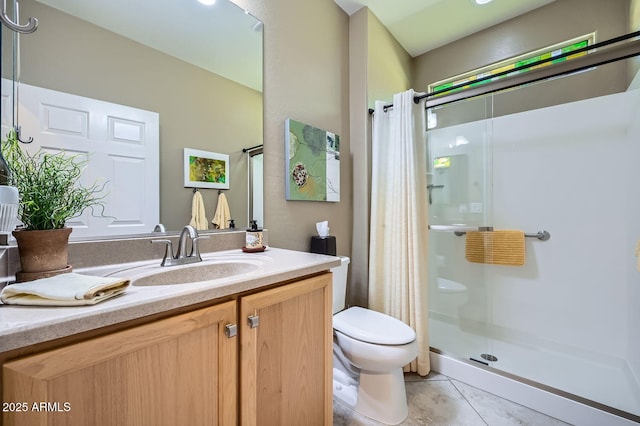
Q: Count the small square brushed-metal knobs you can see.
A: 2